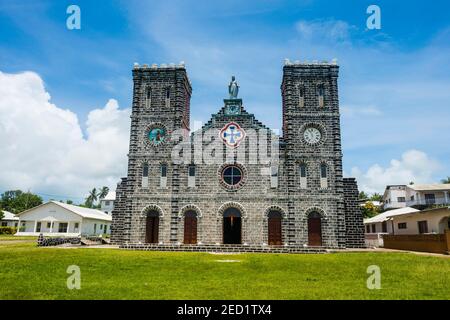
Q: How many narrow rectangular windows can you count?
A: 10